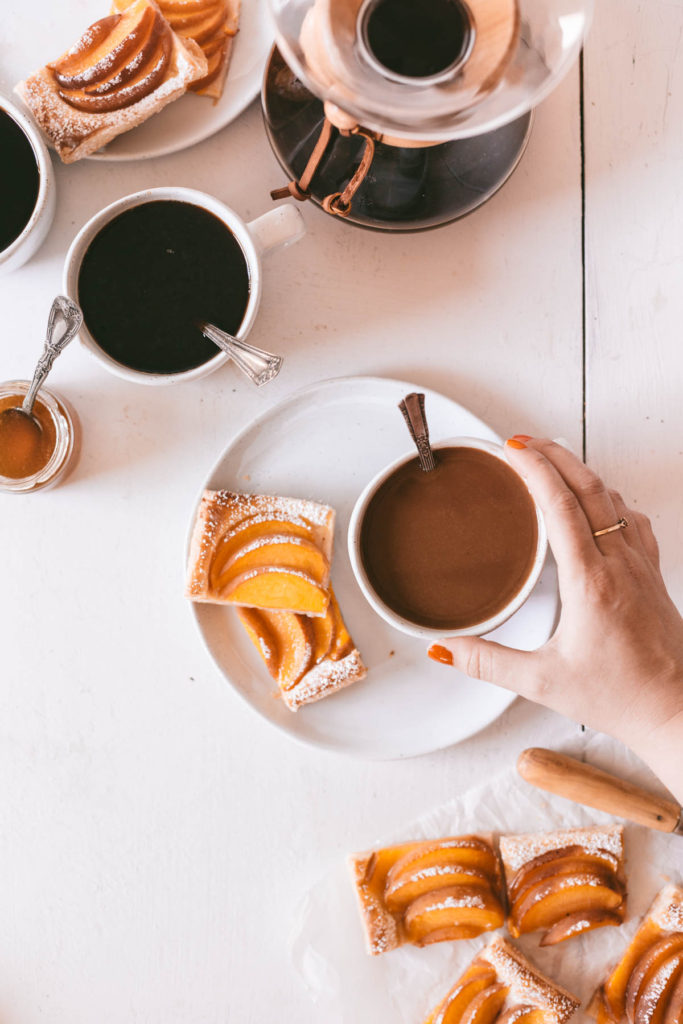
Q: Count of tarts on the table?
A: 8